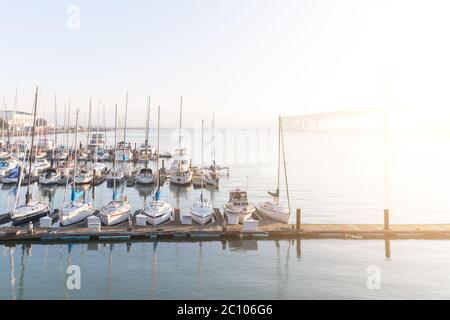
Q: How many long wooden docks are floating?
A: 1